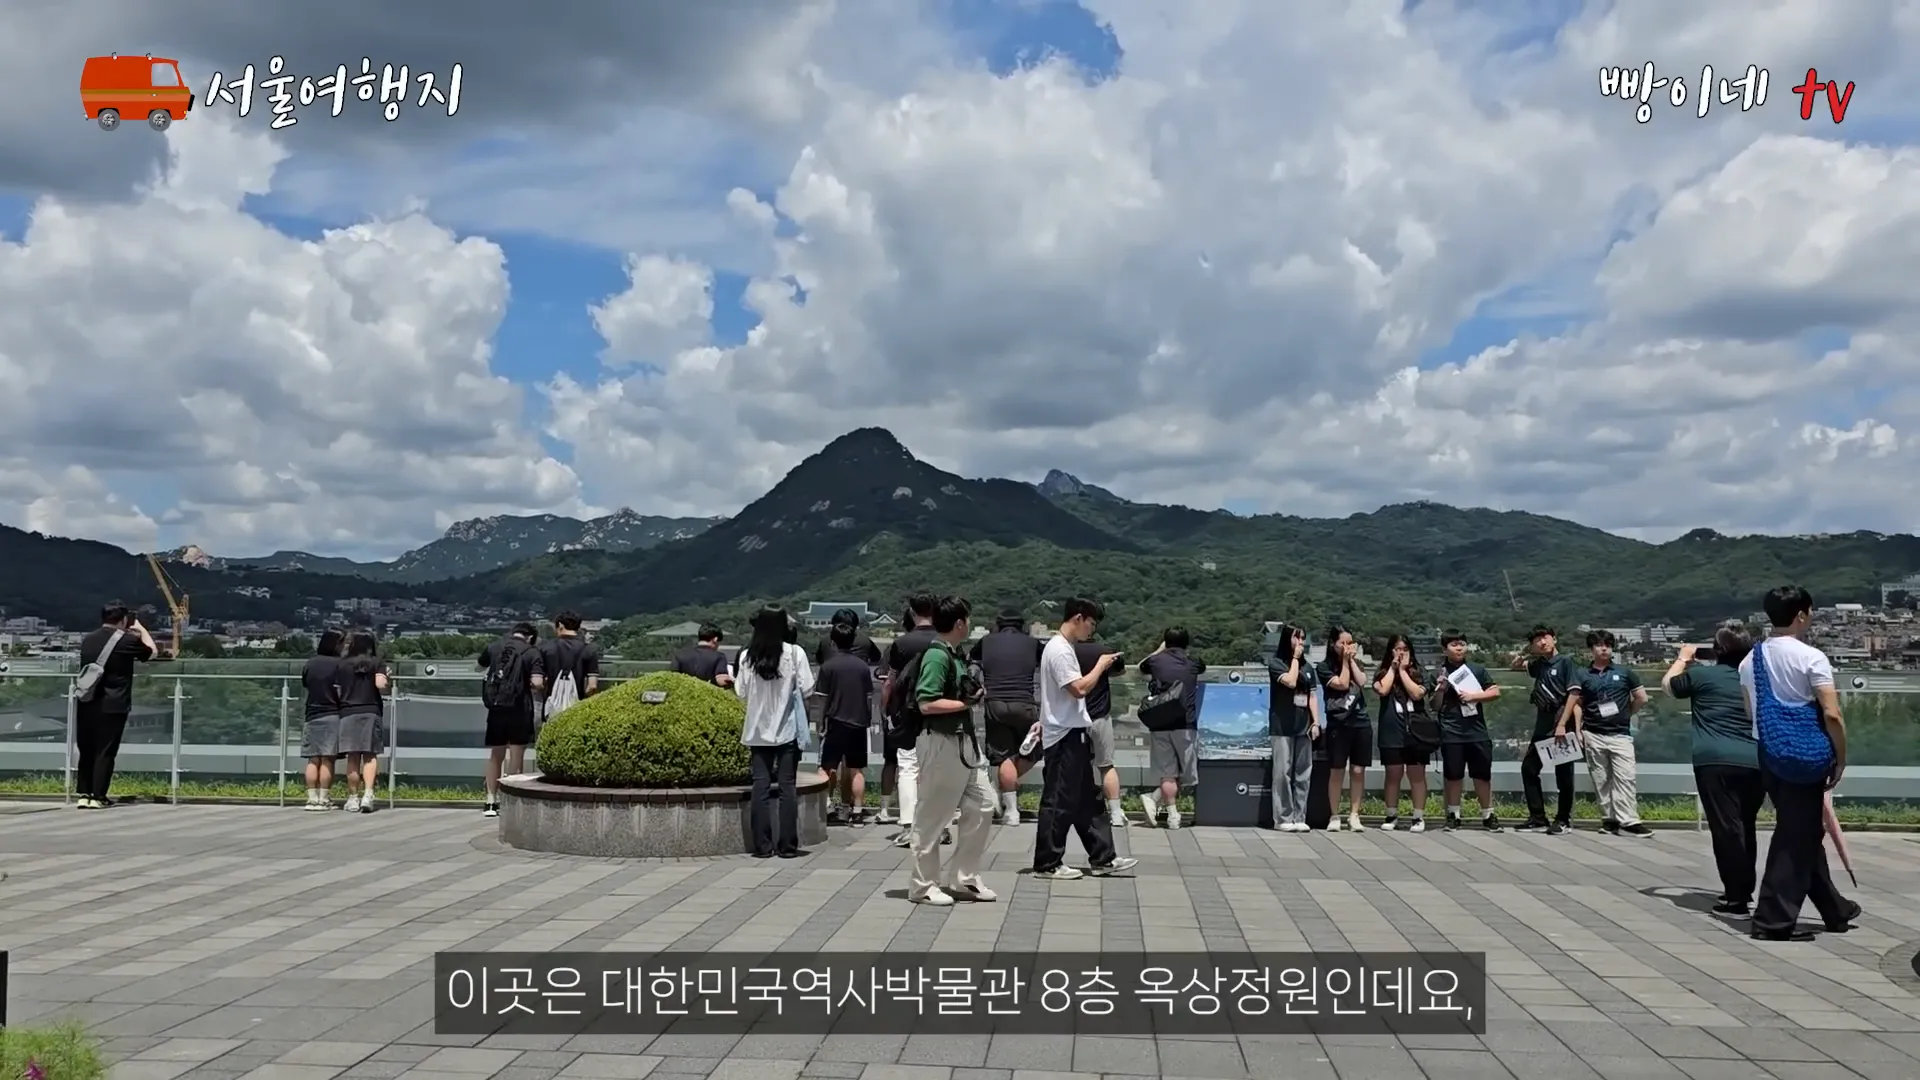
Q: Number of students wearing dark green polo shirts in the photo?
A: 6